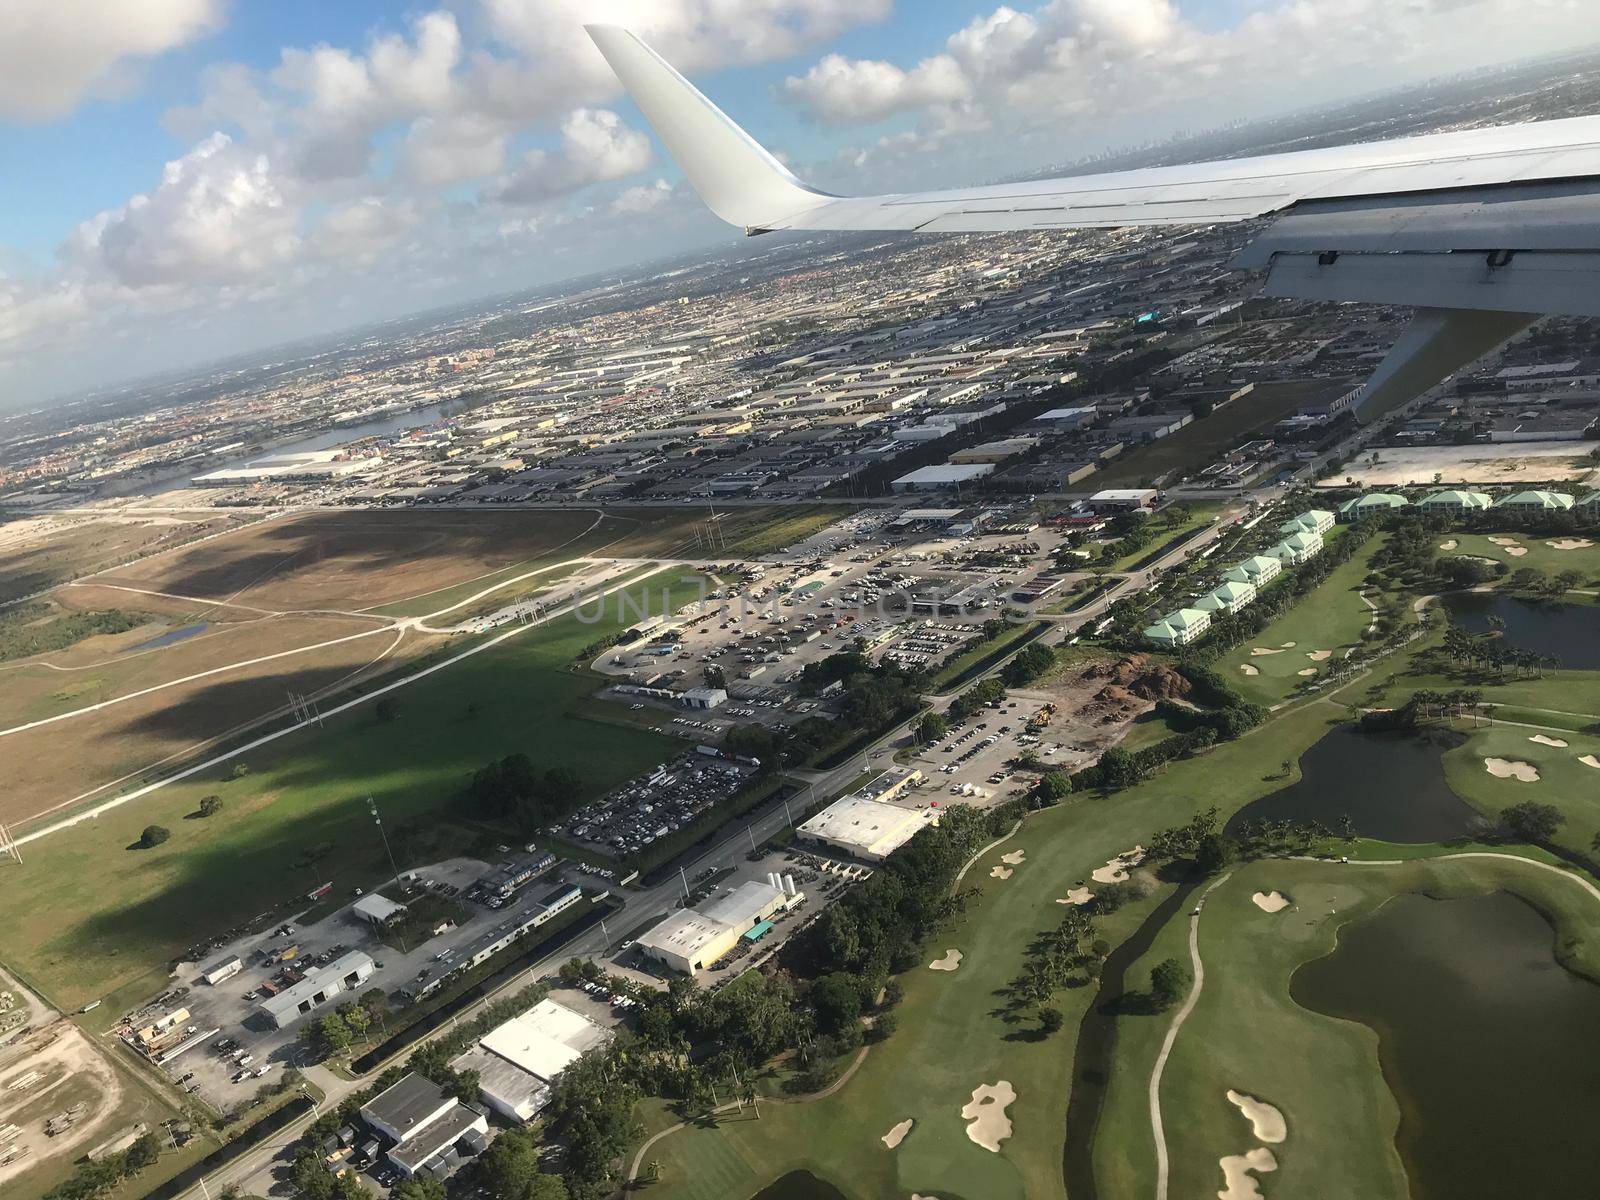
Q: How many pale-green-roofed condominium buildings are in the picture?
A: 9